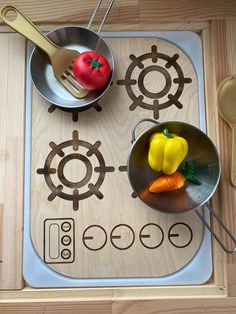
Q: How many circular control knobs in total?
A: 4